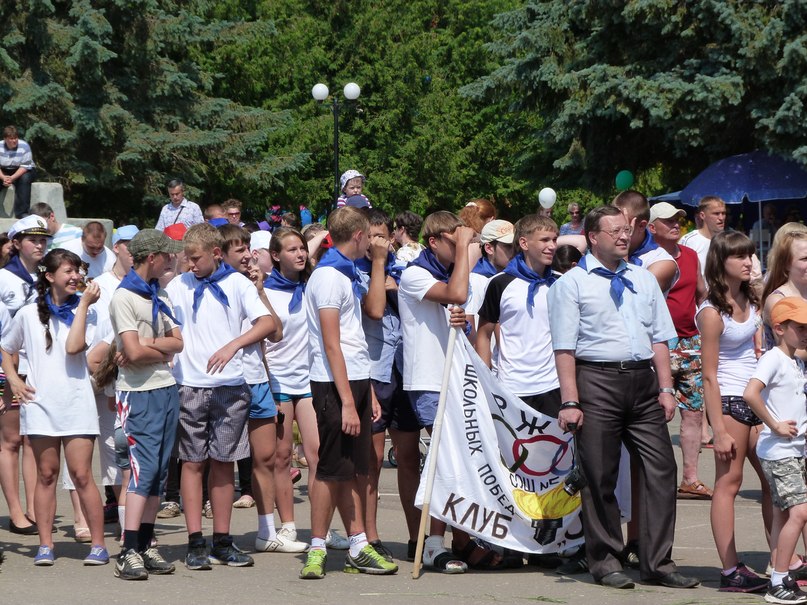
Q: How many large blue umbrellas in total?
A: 1